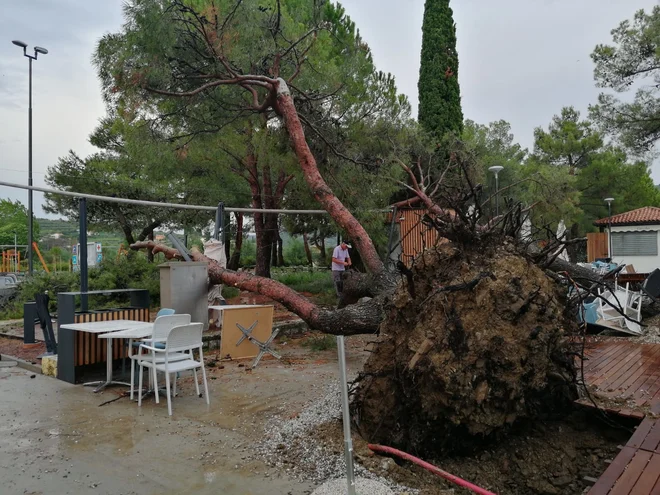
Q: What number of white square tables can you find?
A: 2